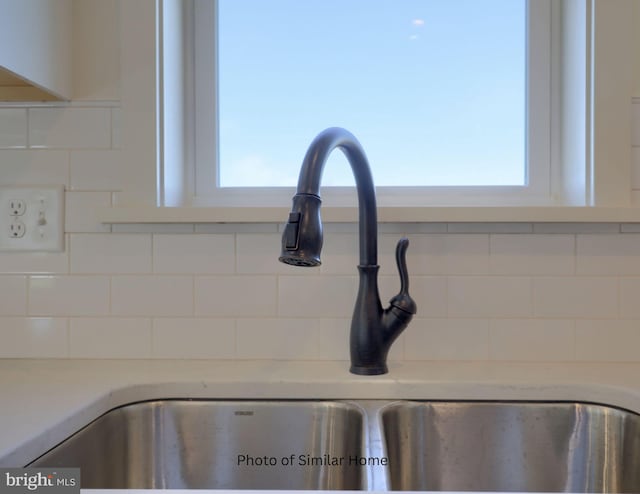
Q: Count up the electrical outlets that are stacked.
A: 2